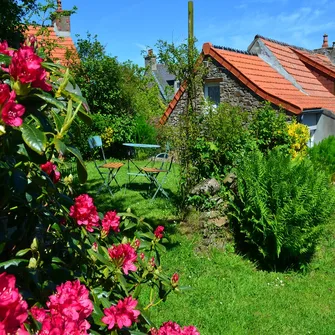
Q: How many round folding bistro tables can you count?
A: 1